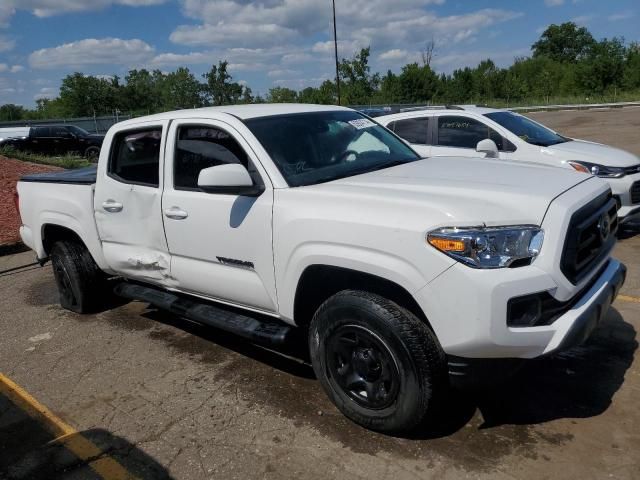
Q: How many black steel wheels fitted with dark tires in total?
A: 2